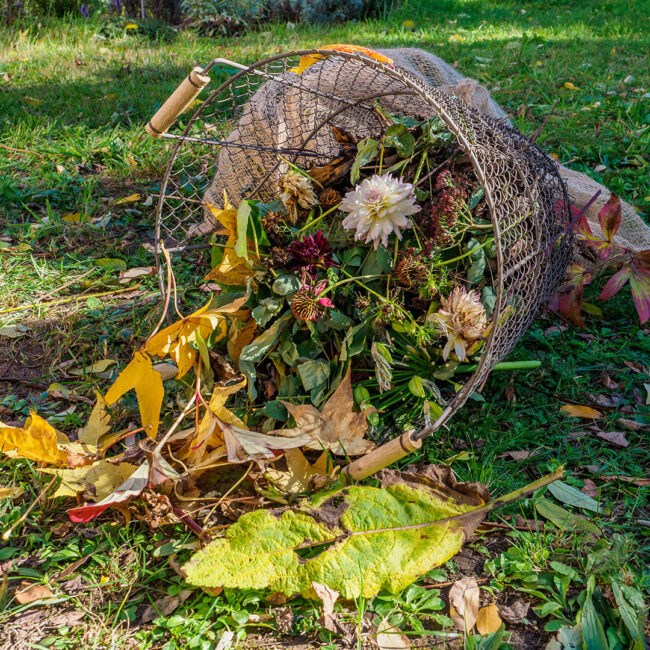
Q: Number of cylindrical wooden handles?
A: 2